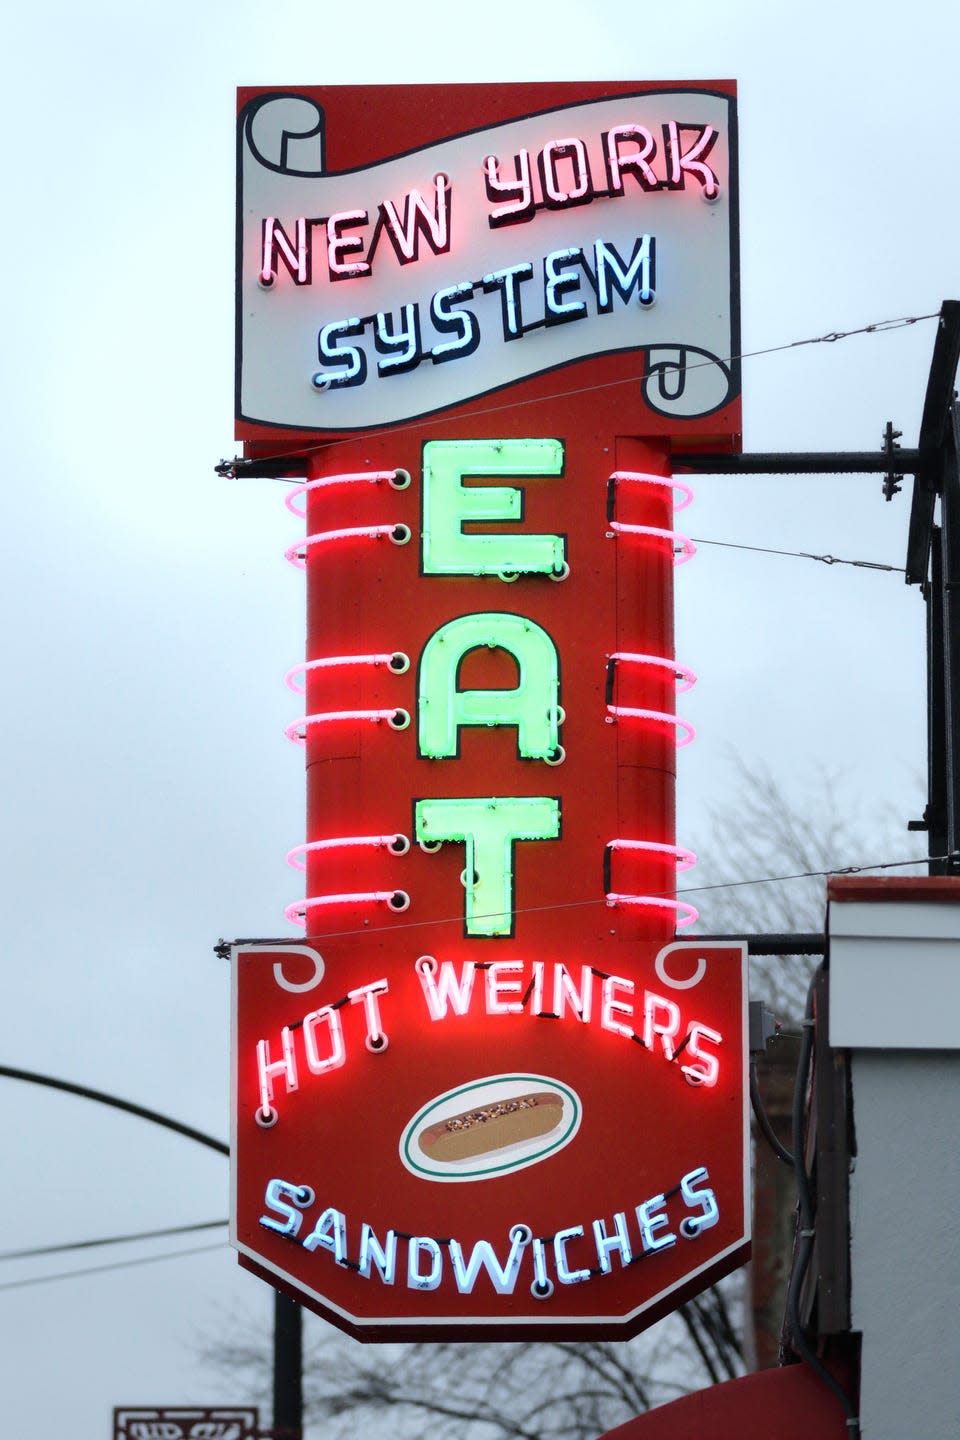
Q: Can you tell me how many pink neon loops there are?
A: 12